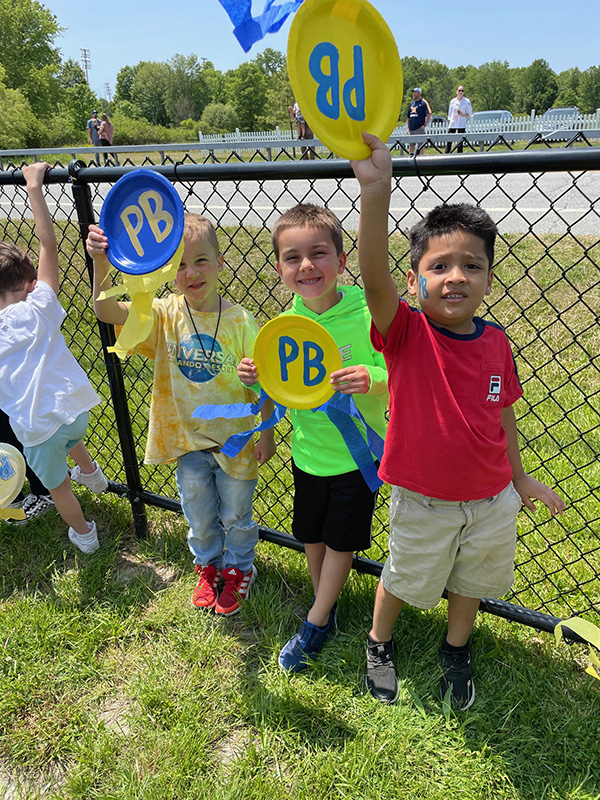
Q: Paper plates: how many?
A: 4